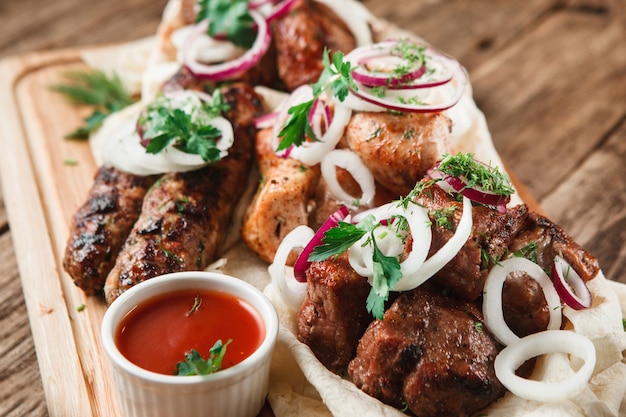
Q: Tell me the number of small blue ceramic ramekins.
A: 0